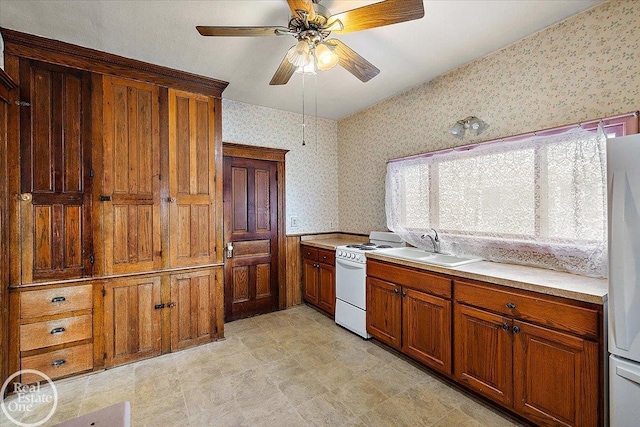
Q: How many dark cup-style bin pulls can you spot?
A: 3